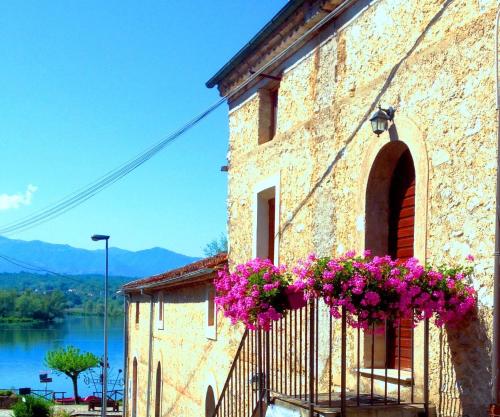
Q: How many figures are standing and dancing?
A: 0